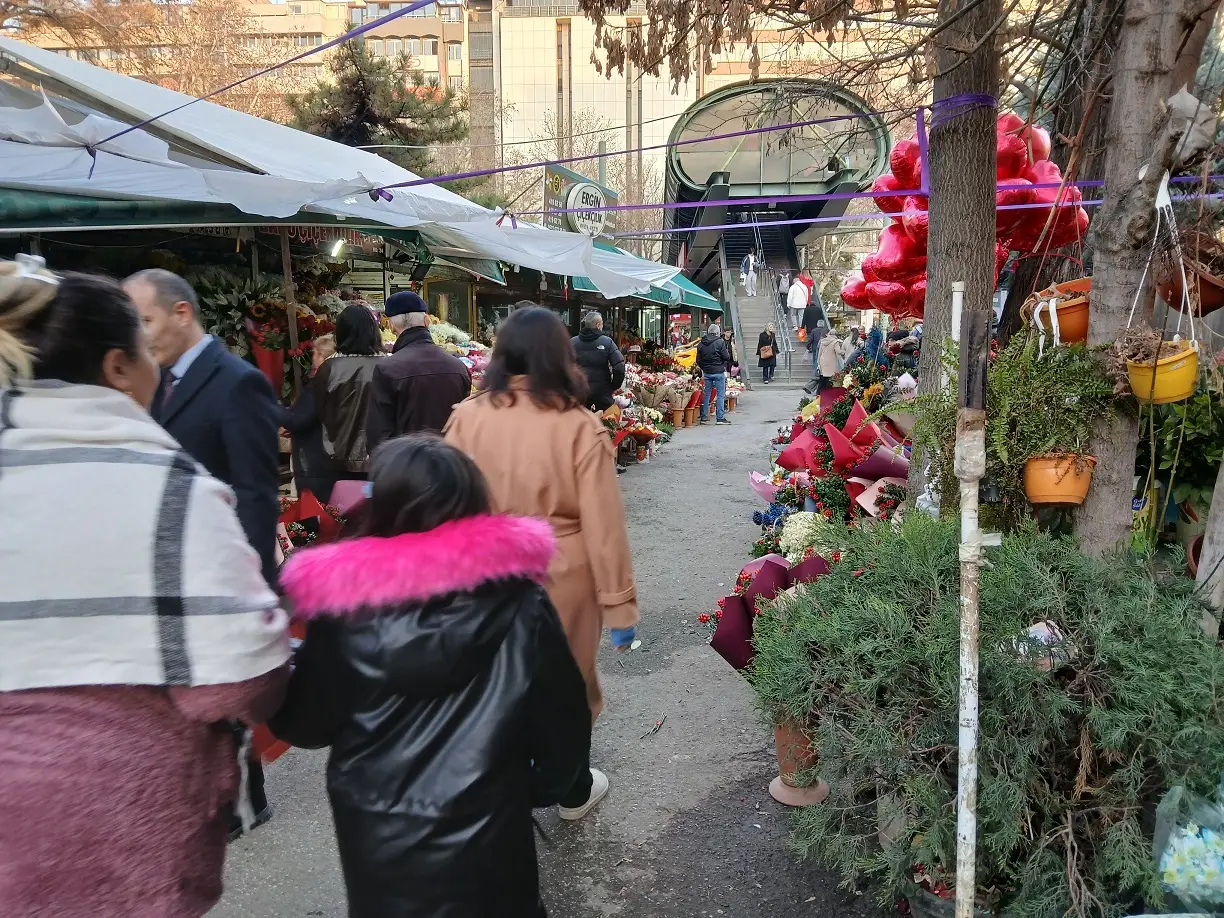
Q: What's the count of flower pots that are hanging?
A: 4